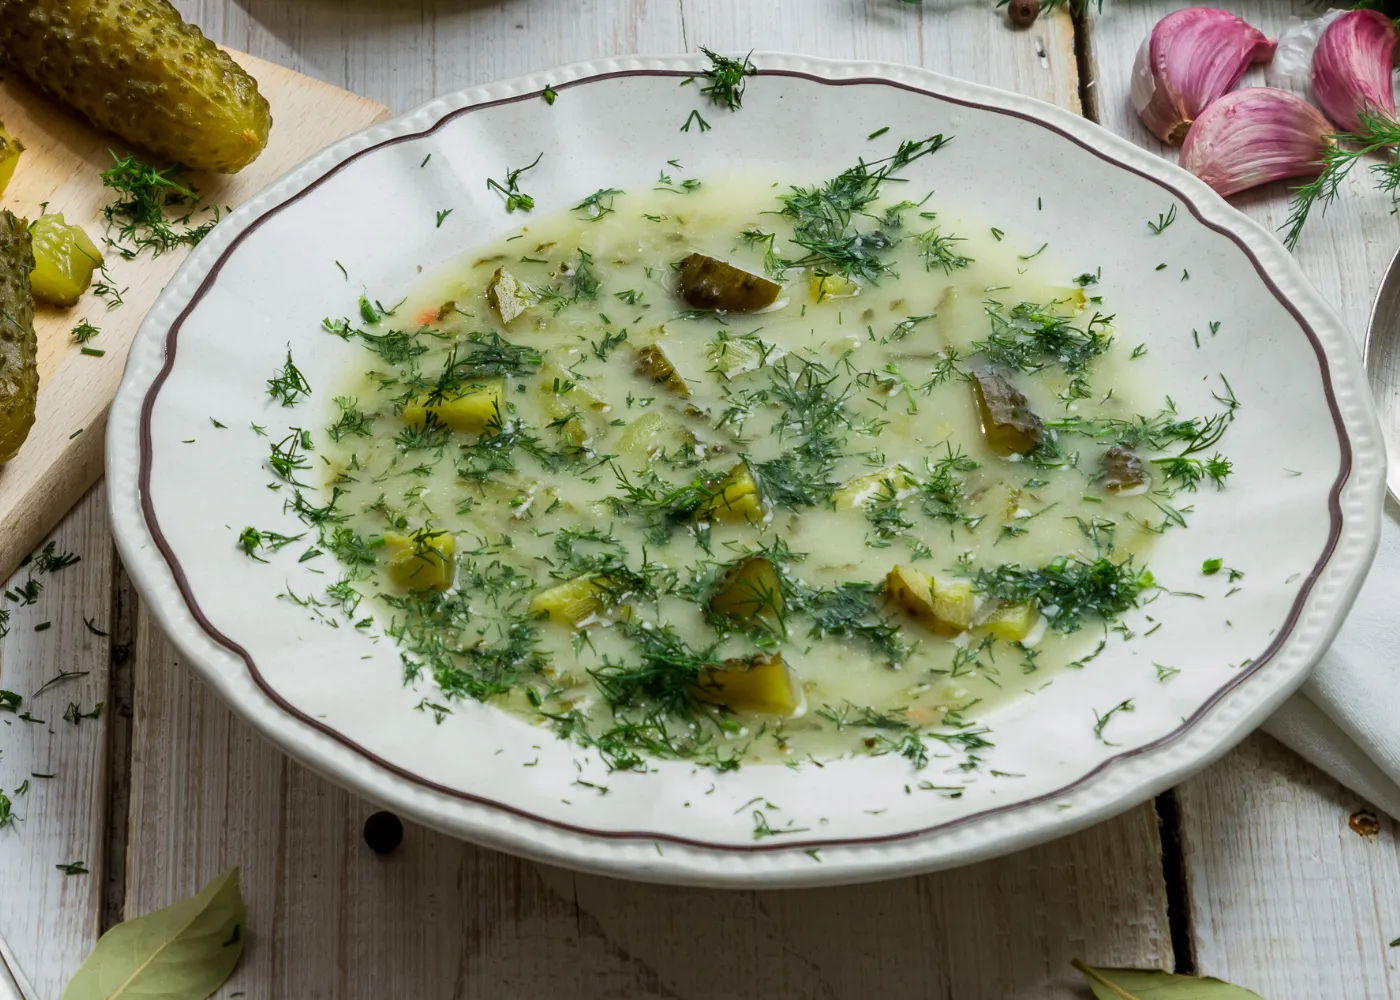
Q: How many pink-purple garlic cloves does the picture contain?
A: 3